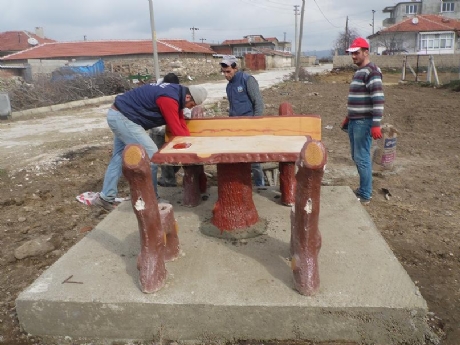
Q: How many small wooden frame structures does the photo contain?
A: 1